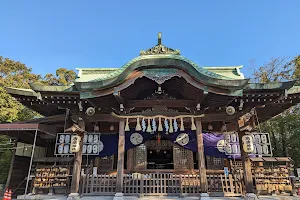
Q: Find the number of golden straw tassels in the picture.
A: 7